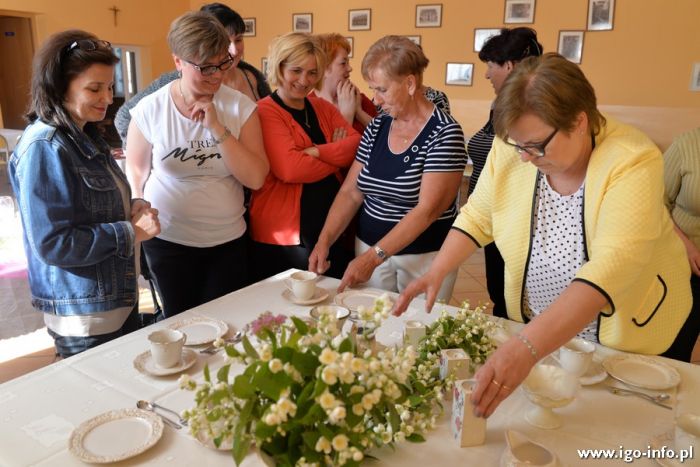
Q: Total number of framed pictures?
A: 13